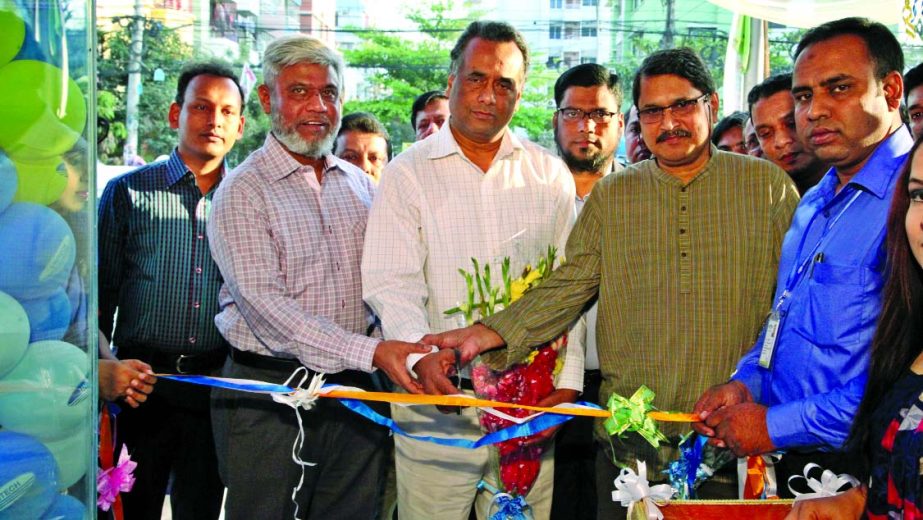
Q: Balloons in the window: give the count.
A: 12